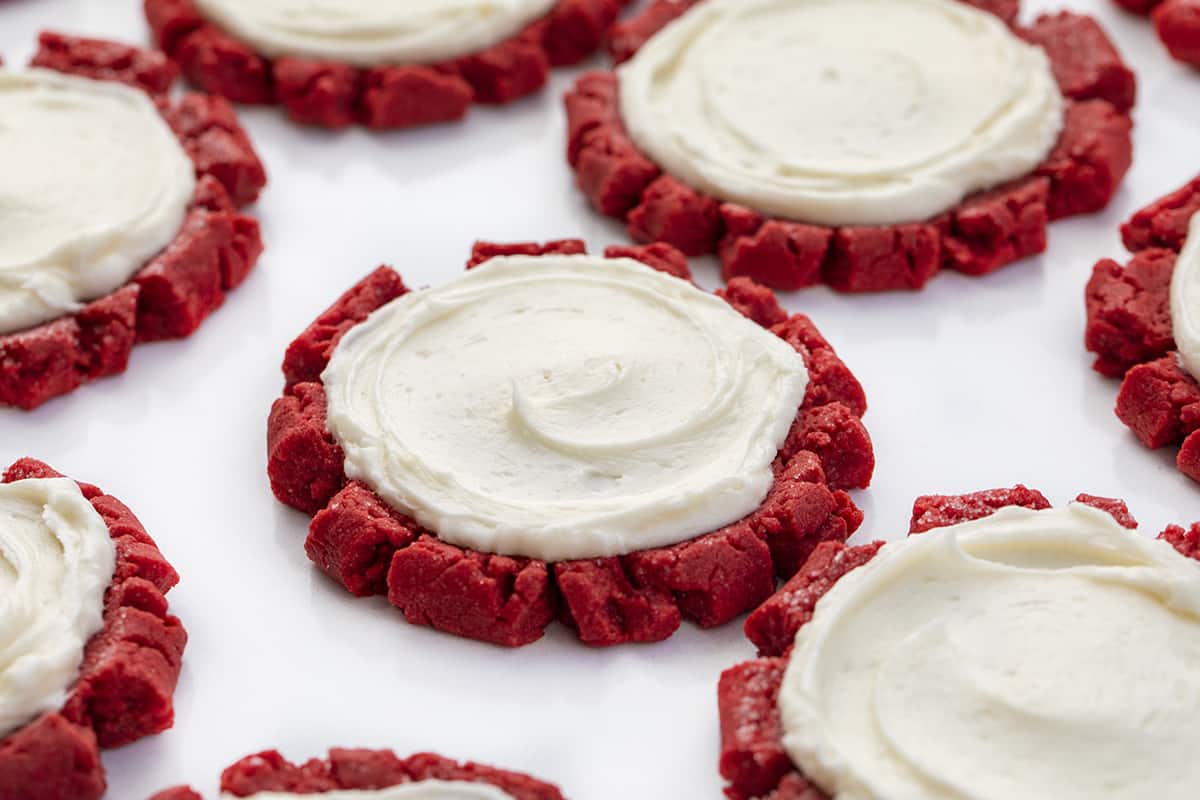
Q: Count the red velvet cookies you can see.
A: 9